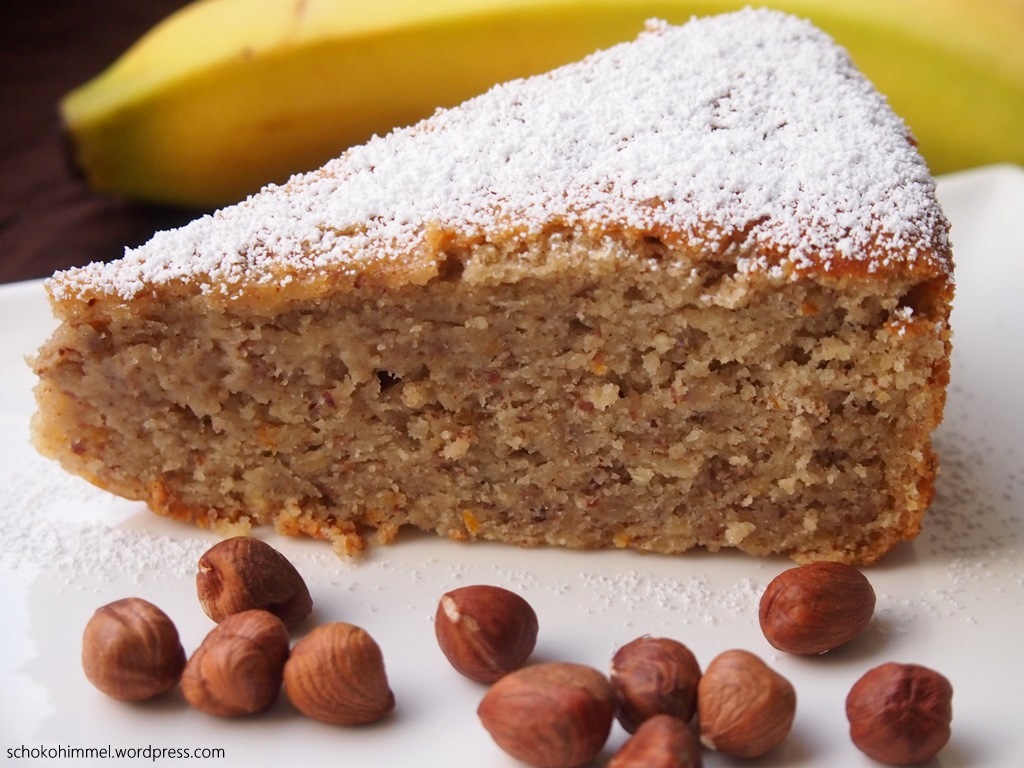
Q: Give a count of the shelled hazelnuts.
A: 11